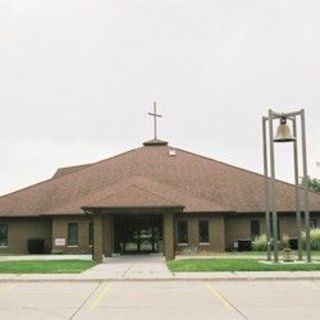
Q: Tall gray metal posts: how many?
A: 4